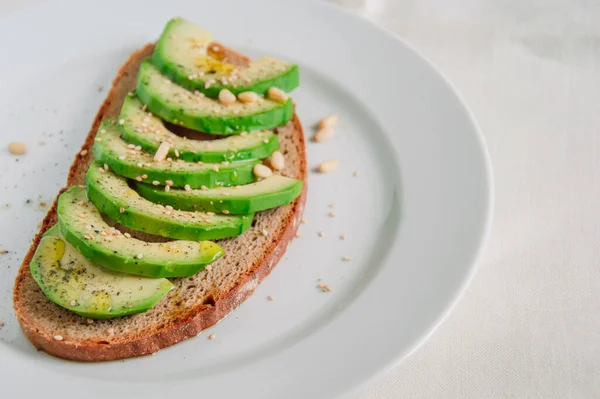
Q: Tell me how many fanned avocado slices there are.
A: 8